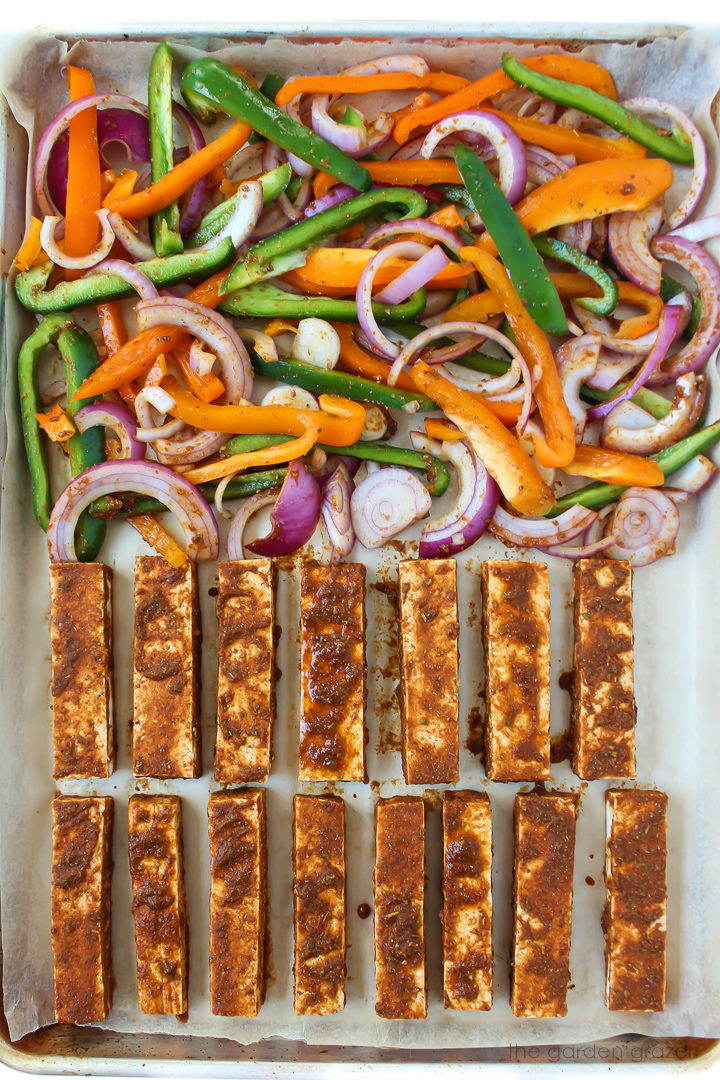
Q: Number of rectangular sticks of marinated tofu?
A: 15